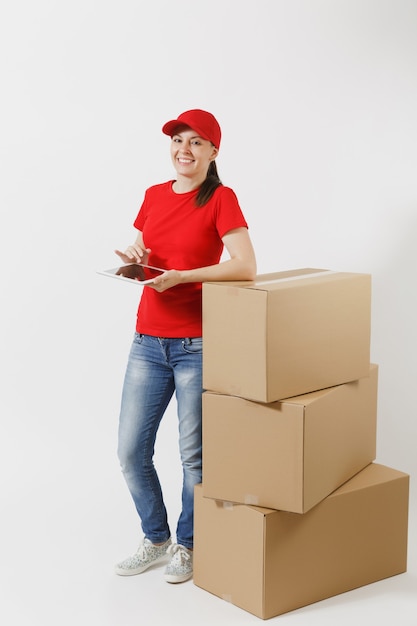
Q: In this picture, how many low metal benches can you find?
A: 0